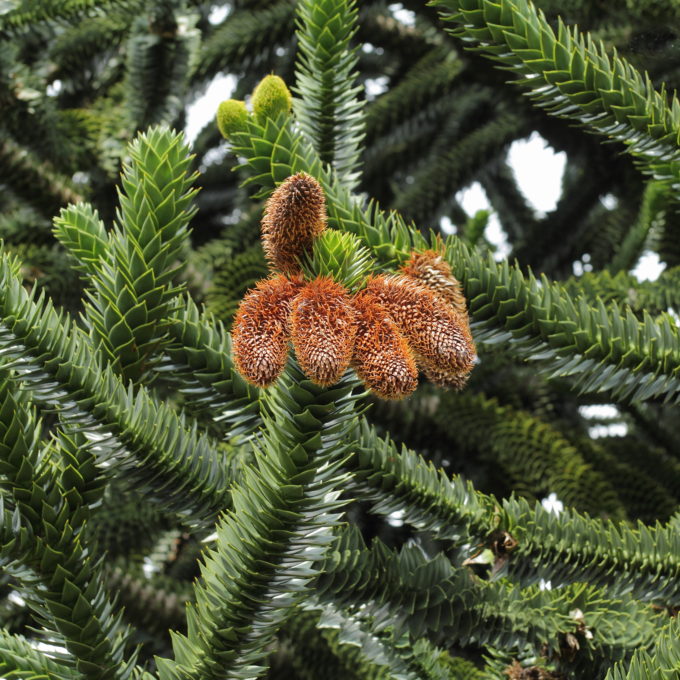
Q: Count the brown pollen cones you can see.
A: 6